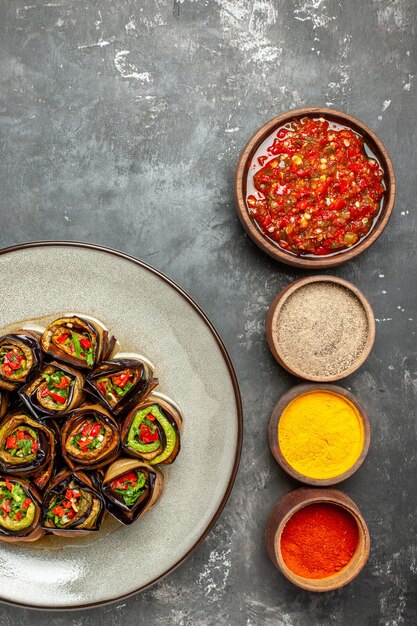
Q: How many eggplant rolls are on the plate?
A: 10